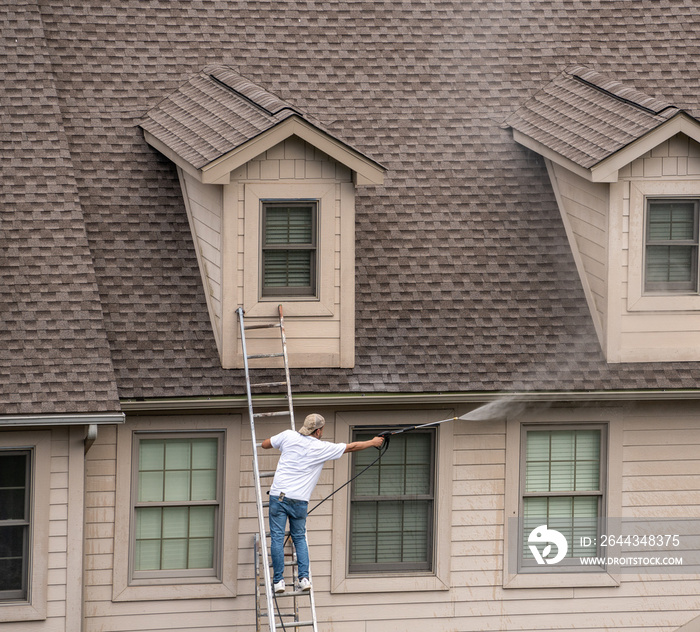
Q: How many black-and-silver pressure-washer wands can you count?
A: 1